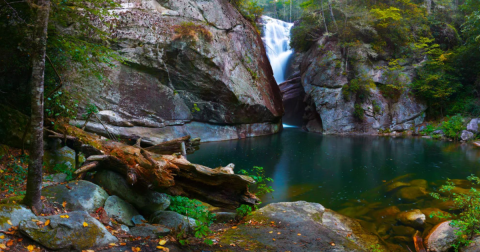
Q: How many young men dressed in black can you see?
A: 0